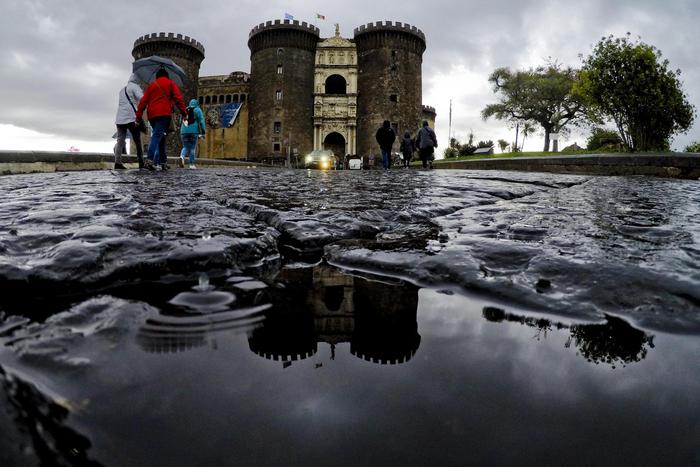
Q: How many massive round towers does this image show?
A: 3